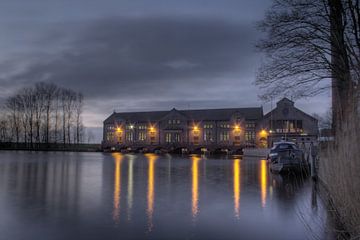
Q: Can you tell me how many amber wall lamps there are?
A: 5